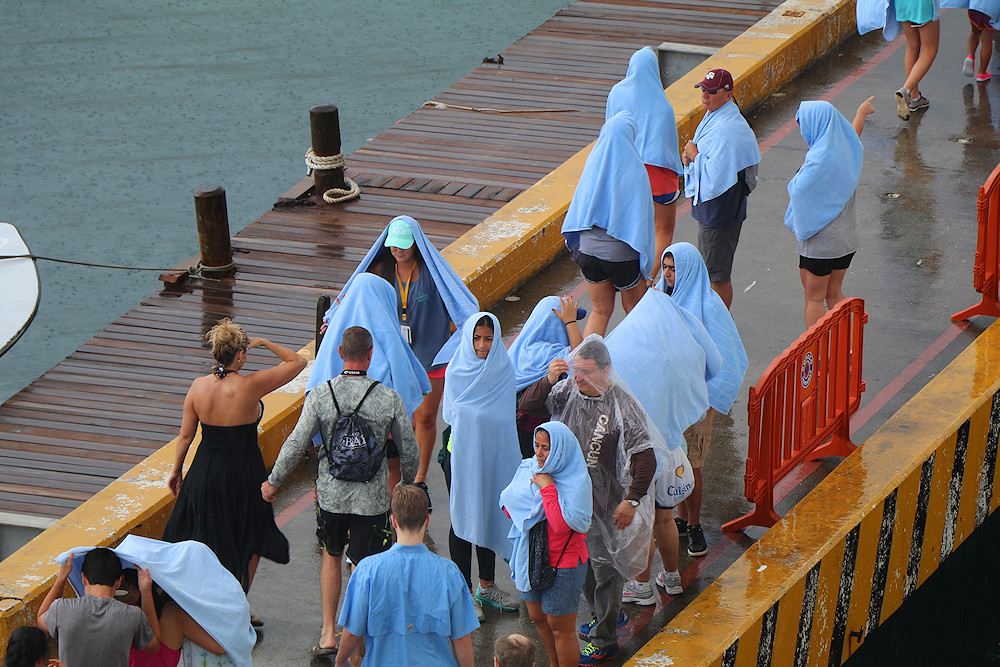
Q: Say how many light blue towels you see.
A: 14